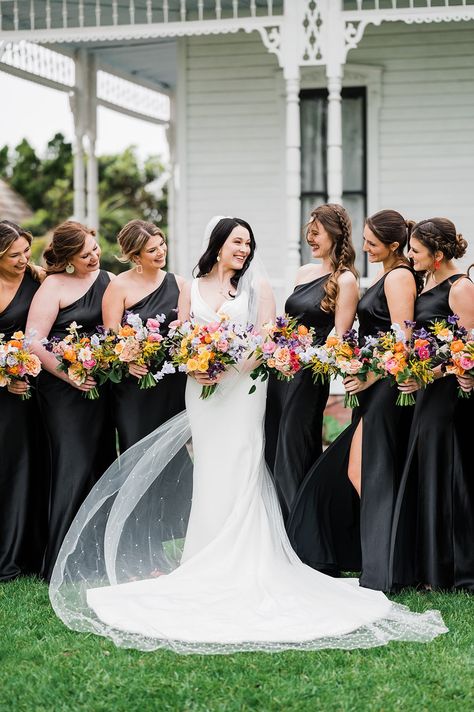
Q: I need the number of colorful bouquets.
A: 8